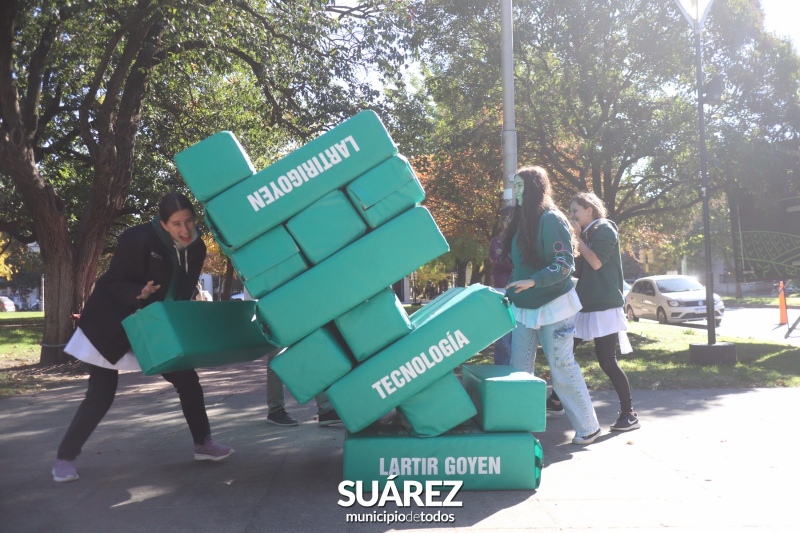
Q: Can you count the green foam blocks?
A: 13